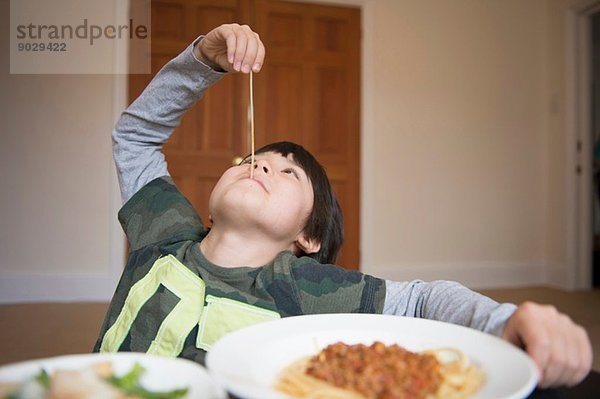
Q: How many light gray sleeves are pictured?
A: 2